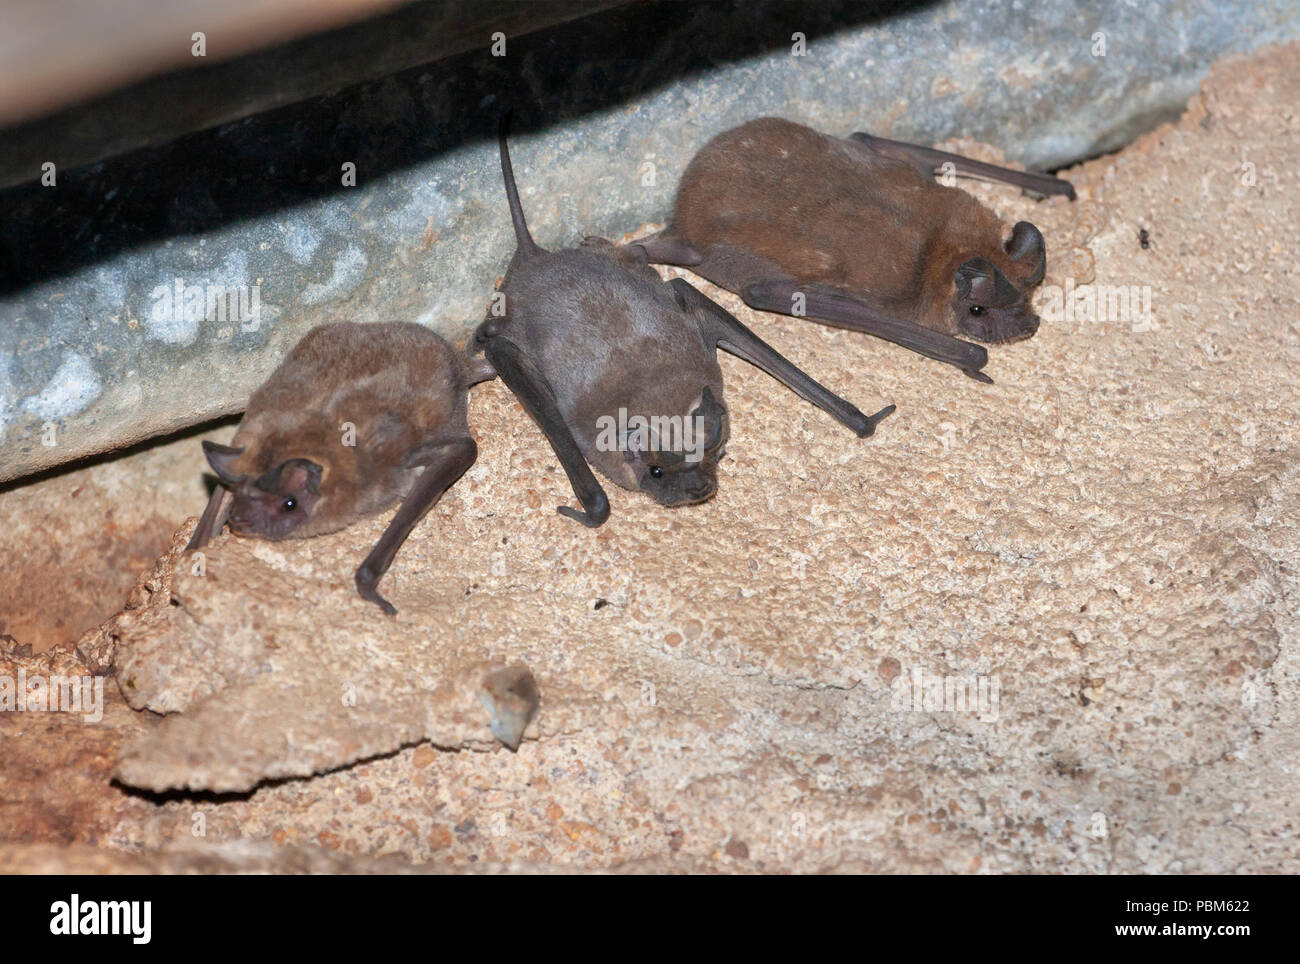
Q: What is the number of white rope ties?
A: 0